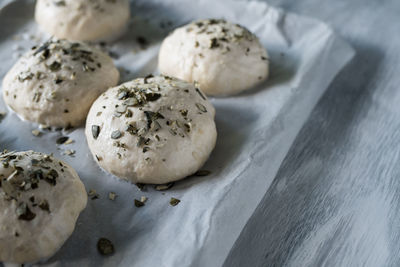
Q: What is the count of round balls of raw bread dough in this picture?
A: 5